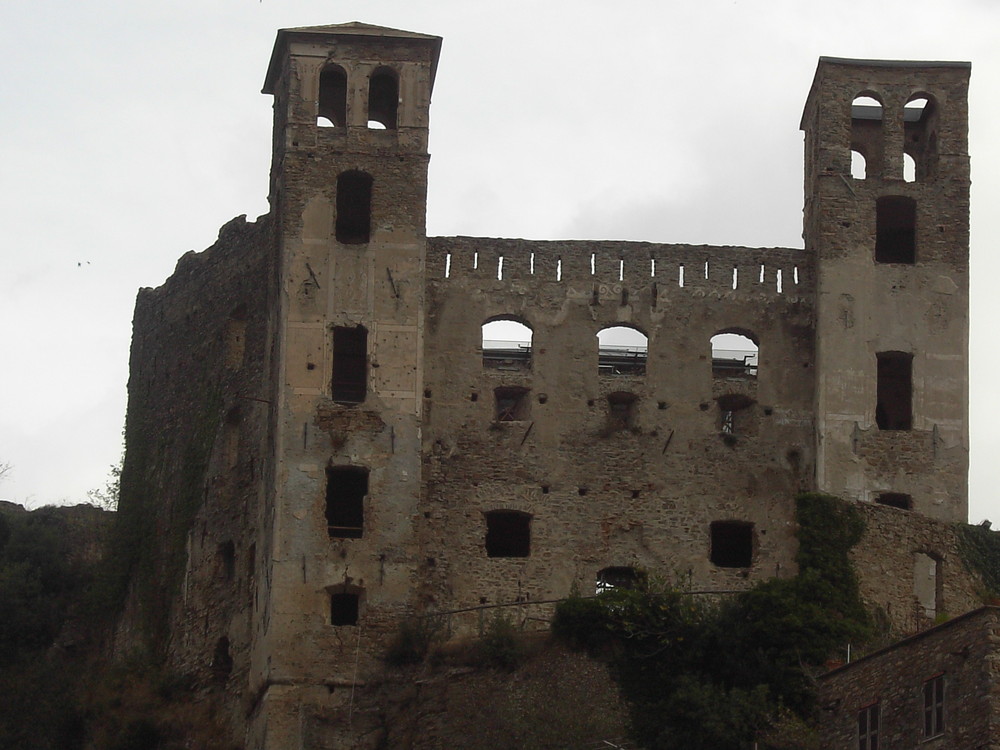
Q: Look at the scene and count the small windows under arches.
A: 3